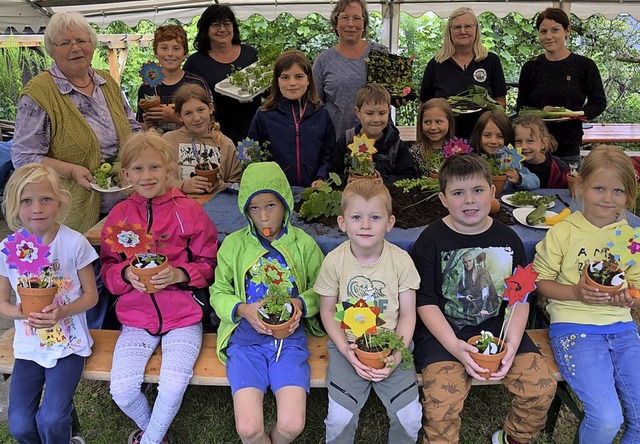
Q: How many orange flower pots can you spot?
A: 12